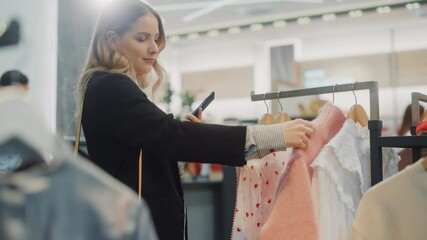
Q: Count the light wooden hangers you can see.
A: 3